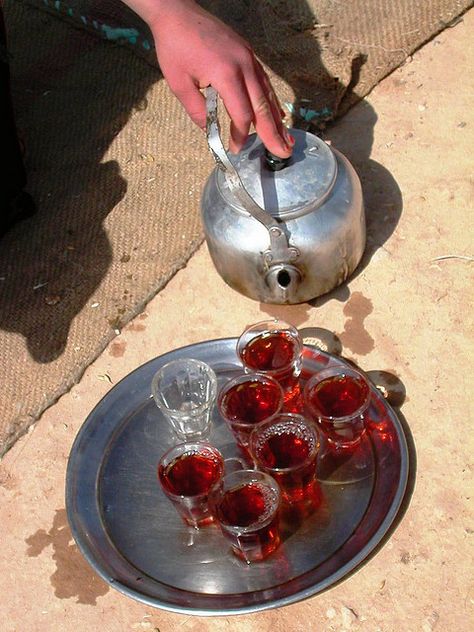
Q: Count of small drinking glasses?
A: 7